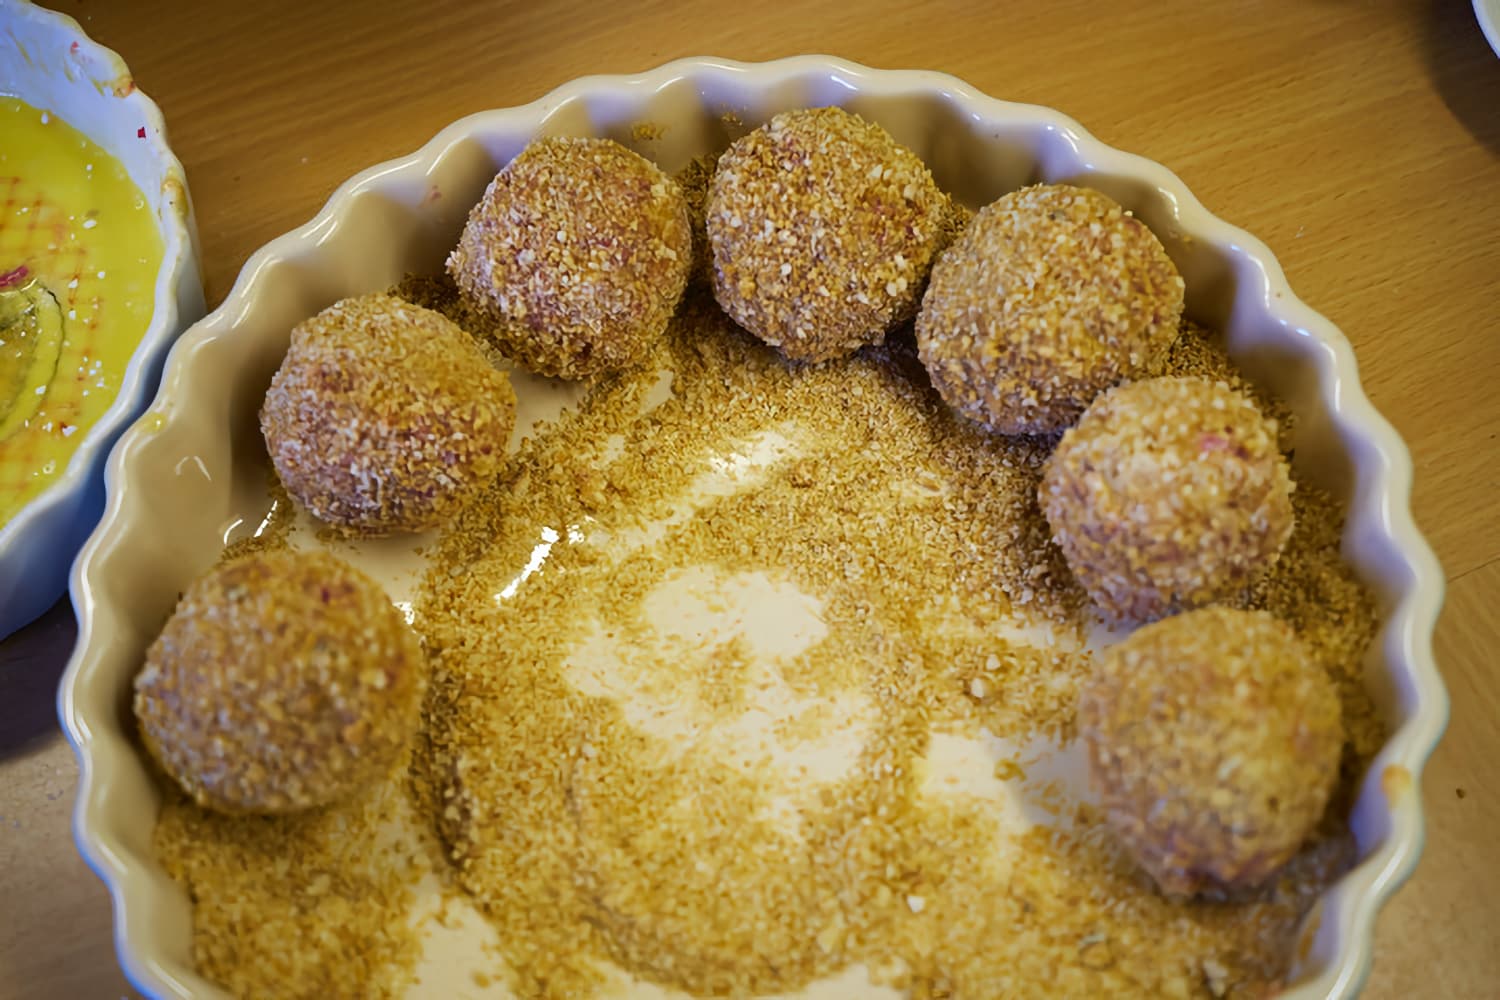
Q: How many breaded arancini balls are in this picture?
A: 7